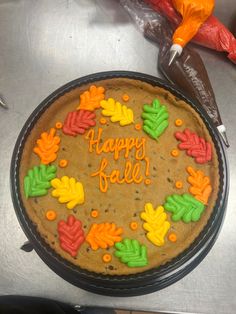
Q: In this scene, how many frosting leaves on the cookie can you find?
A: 14